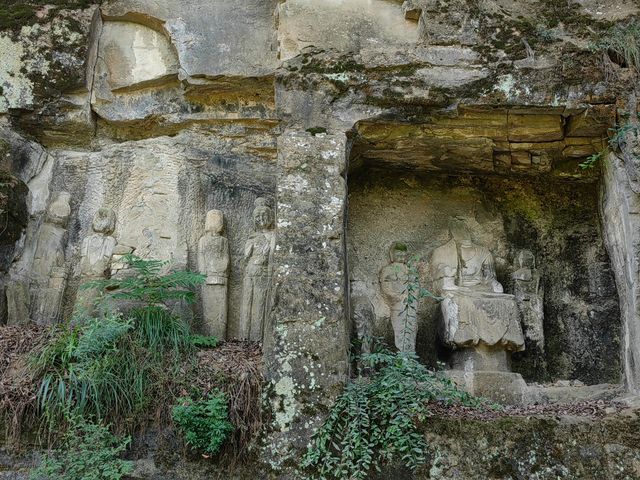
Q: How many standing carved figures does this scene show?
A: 6